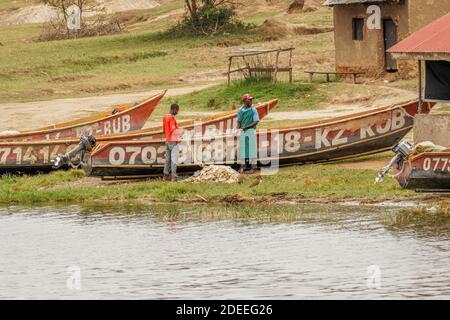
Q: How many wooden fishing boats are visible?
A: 4